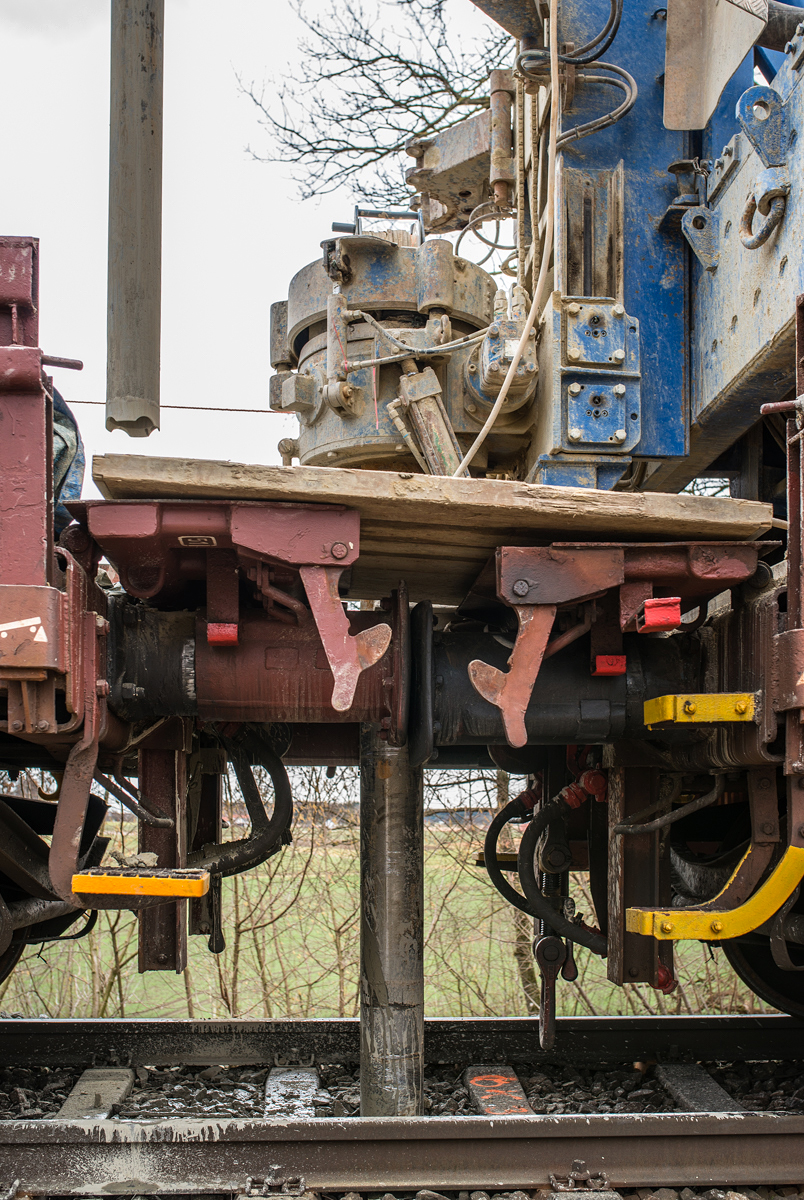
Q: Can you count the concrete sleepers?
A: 4